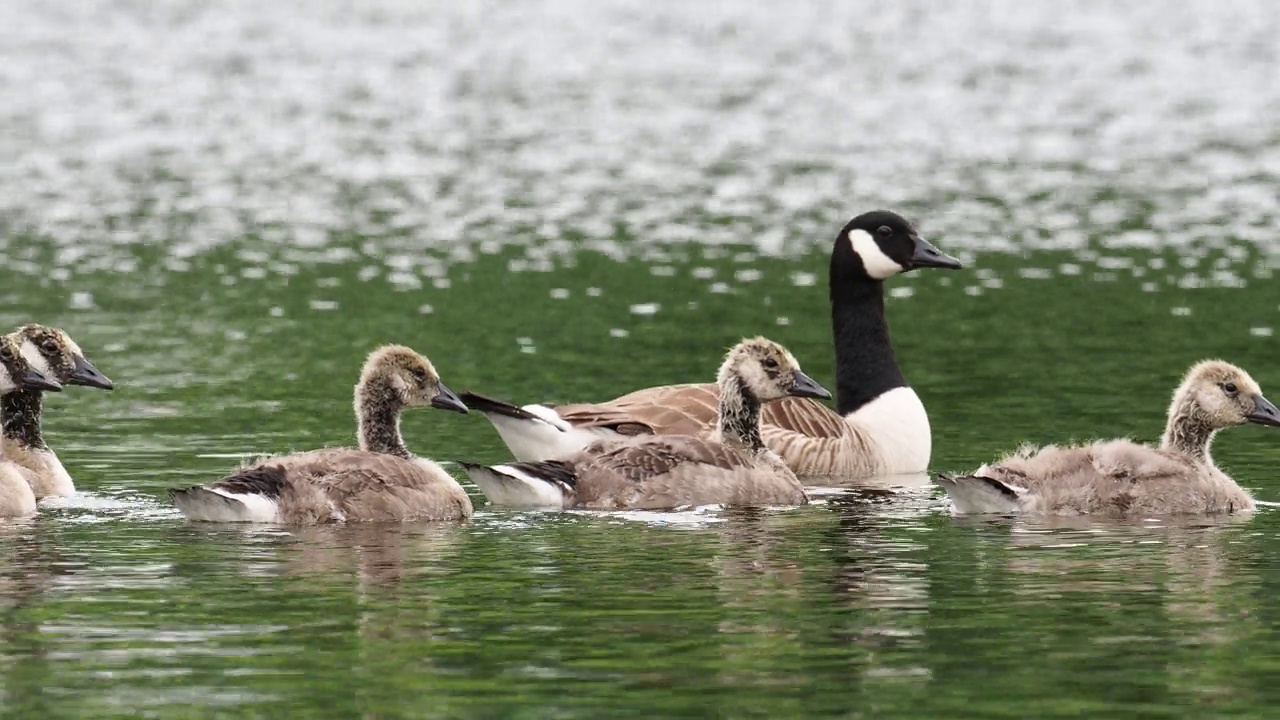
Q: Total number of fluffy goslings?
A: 5